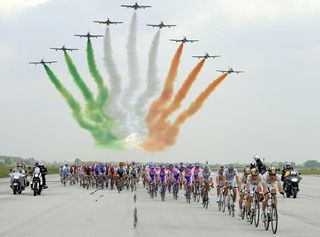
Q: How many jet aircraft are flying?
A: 9